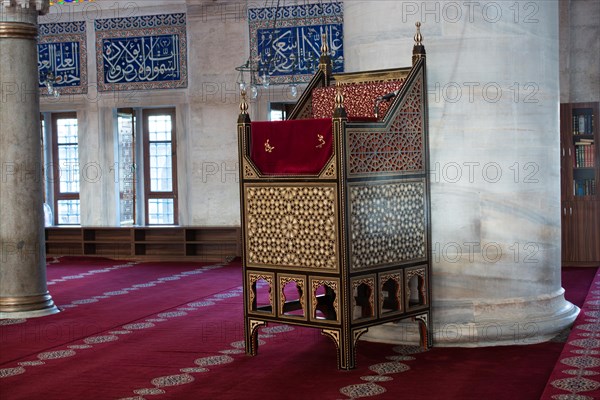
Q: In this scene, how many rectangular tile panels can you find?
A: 3